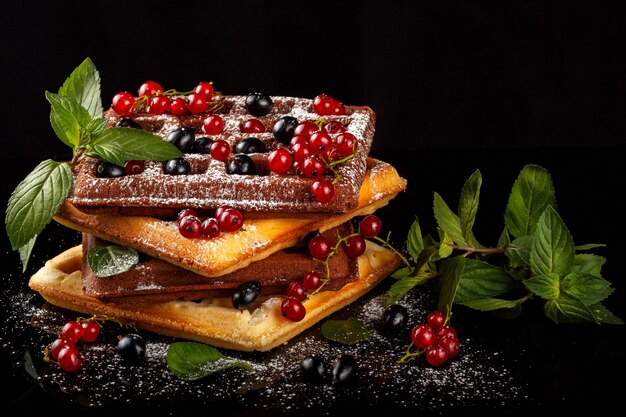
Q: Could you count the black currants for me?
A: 14